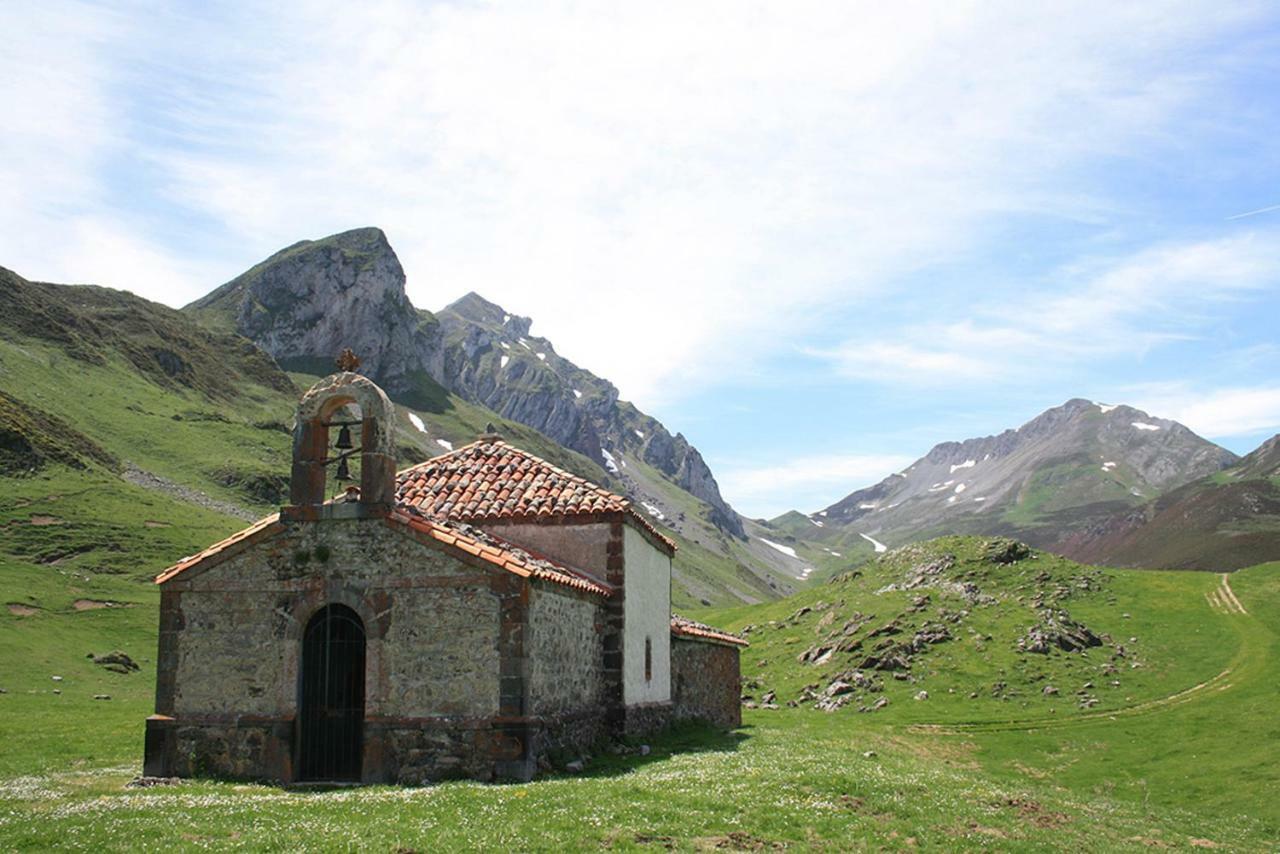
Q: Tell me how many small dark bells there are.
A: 2